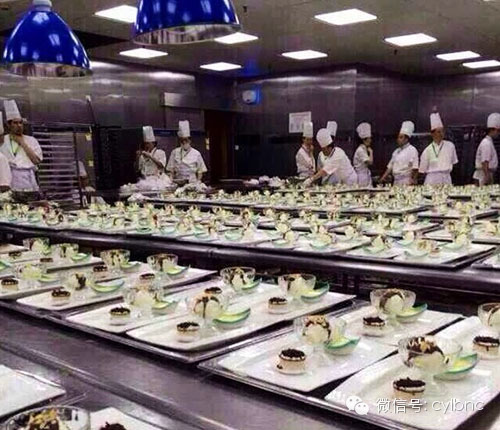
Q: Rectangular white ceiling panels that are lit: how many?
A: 9